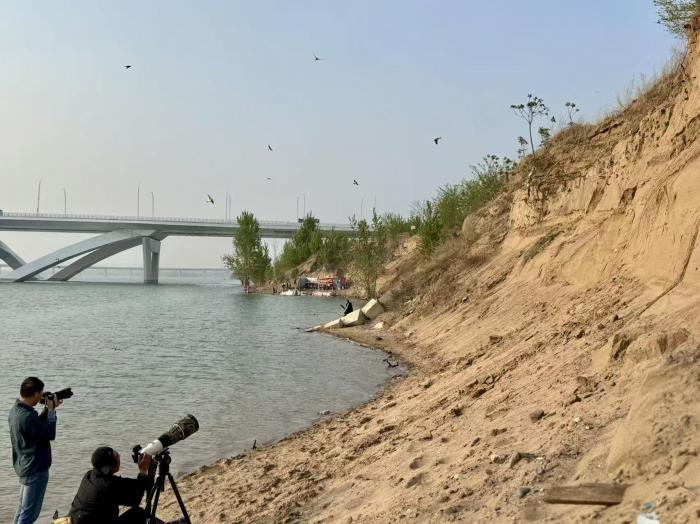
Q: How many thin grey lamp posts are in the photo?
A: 10